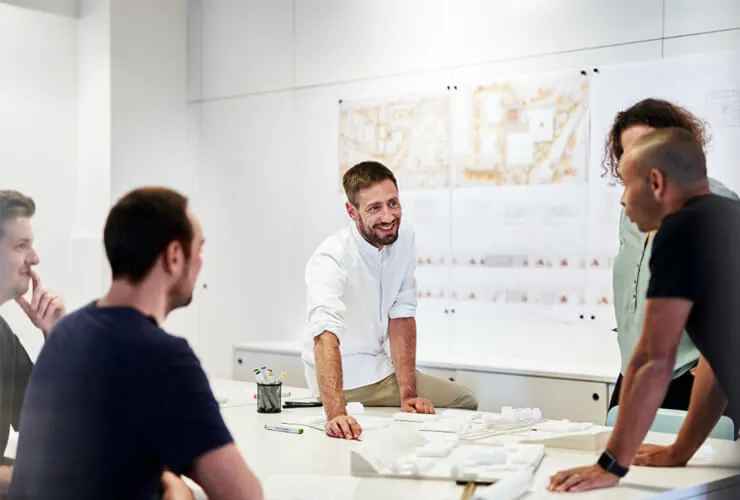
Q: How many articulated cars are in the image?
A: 0